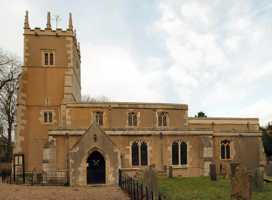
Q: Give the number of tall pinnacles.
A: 3